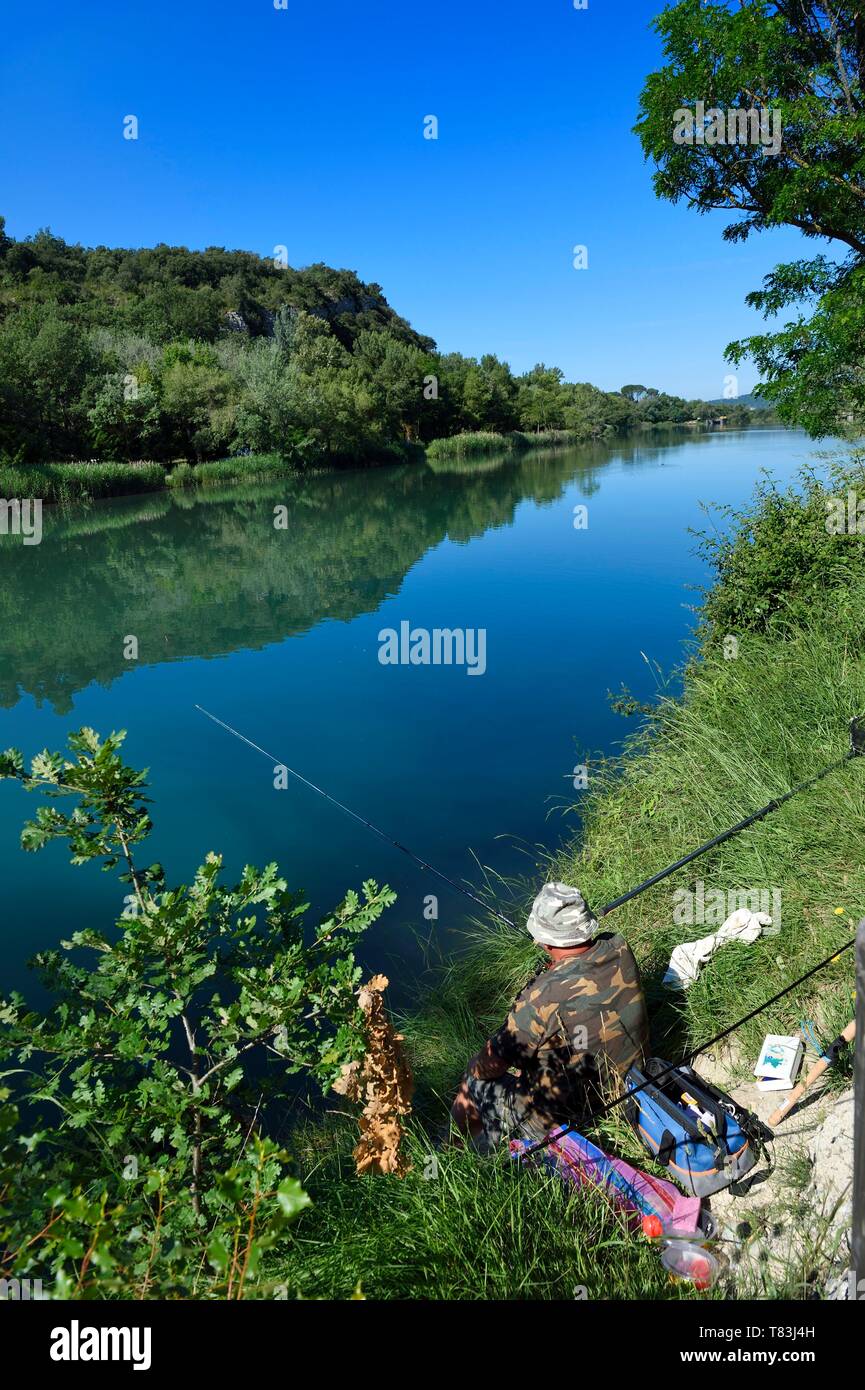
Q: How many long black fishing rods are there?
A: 3